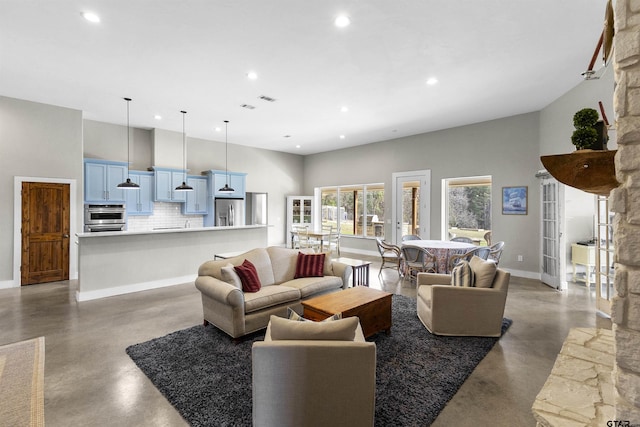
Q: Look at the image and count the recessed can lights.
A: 9